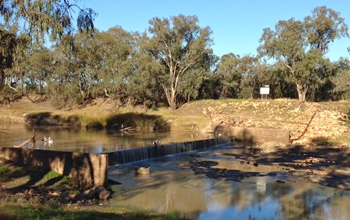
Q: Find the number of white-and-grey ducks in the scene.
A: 2